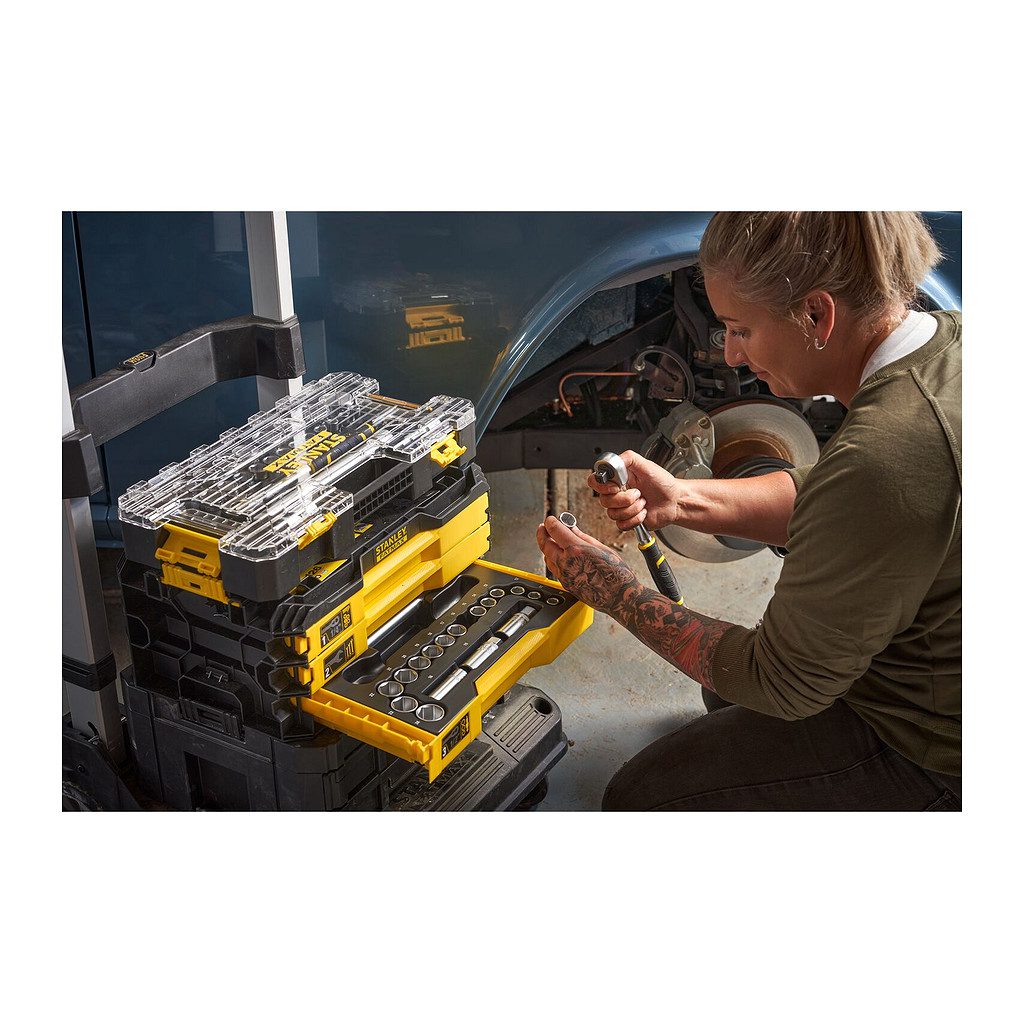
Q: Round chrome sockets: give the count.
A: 15